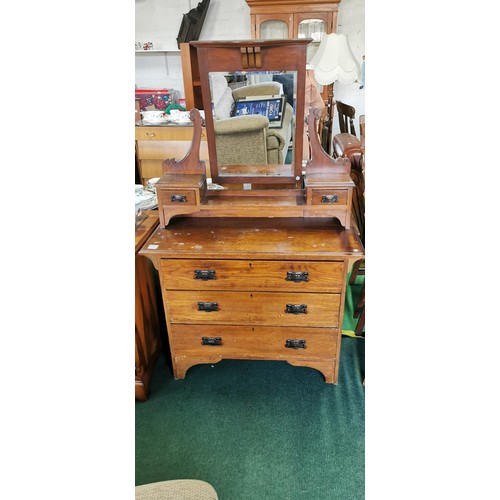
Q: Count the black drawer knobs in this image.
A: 8